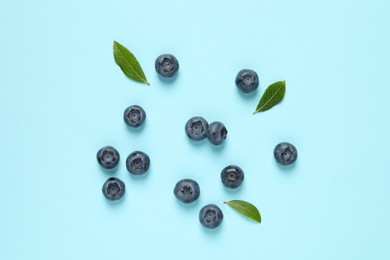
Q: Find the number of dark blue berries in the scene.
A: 12